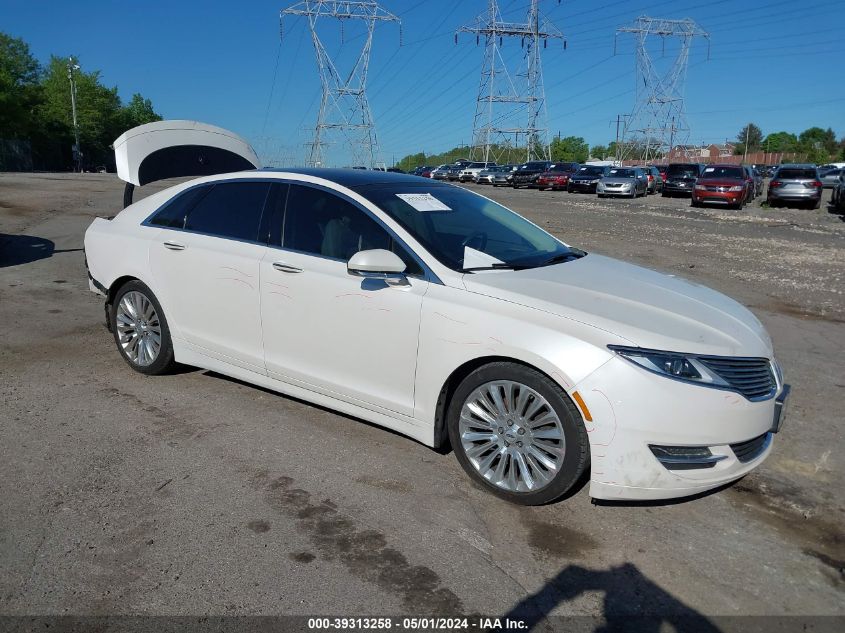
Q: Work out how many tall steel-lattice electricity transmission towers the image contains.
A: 3